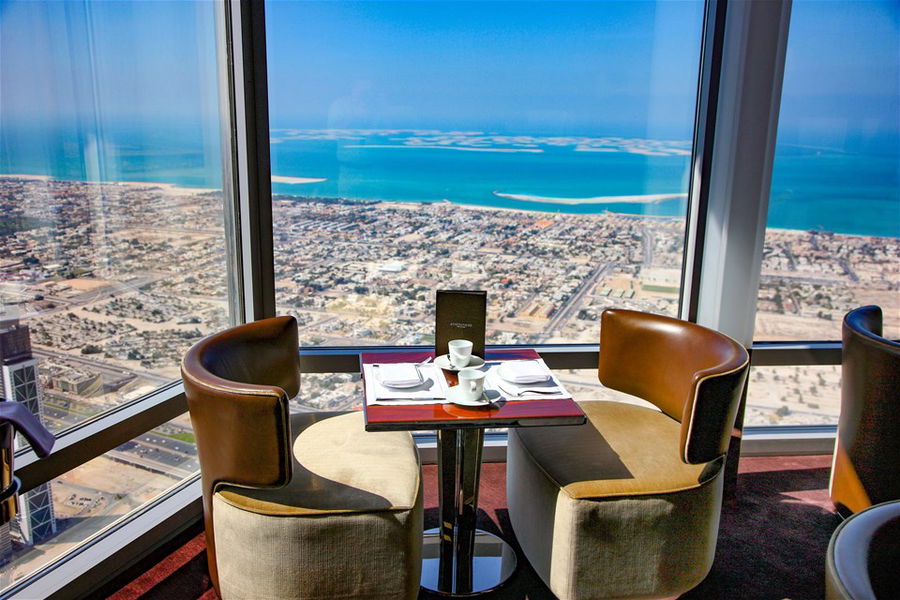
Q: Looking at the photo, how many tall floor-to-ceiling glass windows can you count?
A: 3